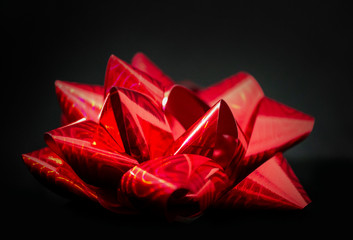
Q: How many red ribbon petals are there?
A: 12